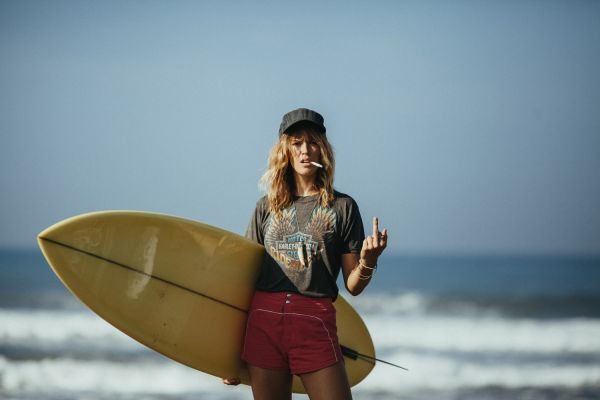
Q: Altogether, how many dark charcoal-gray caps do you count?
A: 1